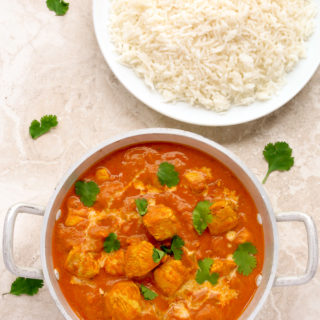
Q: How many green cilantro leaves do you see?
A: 14